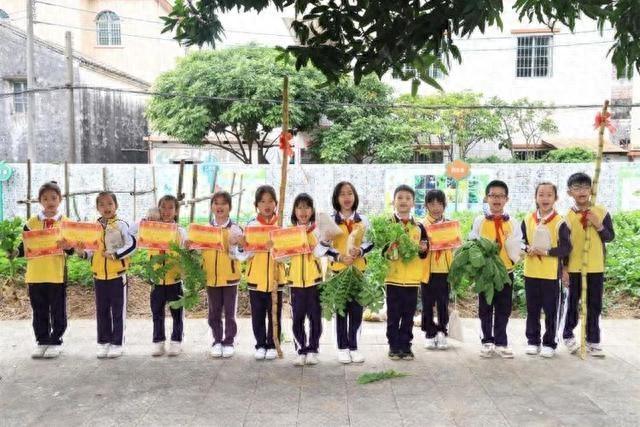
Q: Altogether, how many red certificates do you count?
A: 7